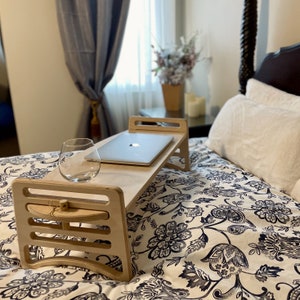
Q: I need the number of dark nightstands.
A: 1